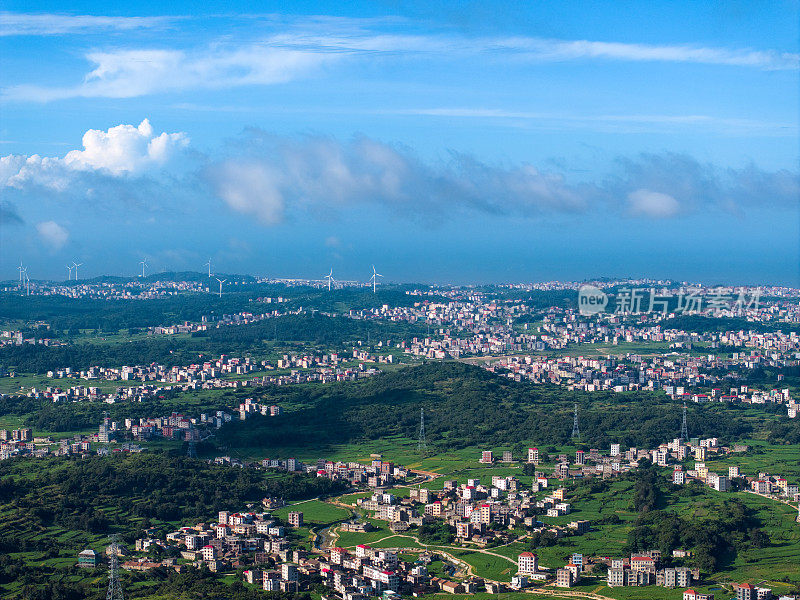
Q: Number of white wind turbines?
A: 10